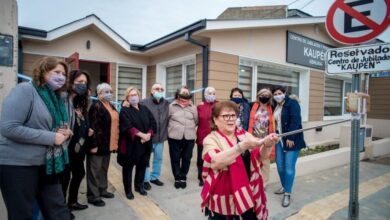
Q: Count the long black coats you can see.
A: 1